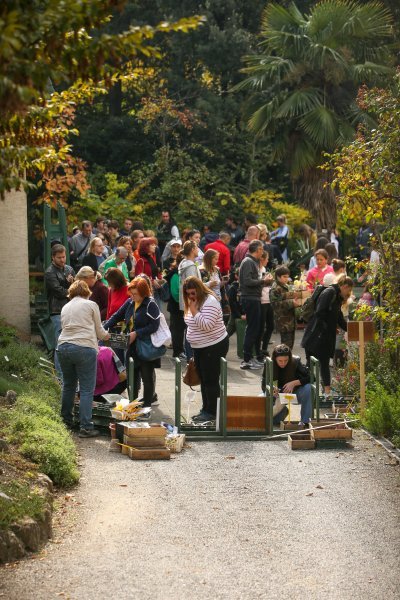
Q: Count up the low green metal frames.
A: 5